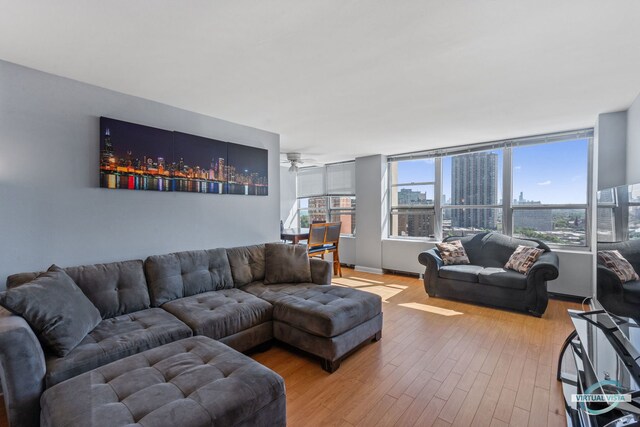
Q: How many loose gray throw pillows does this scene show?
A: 2